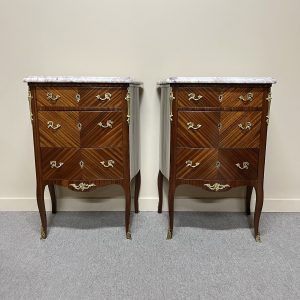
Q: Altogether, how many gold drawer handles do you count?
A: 12